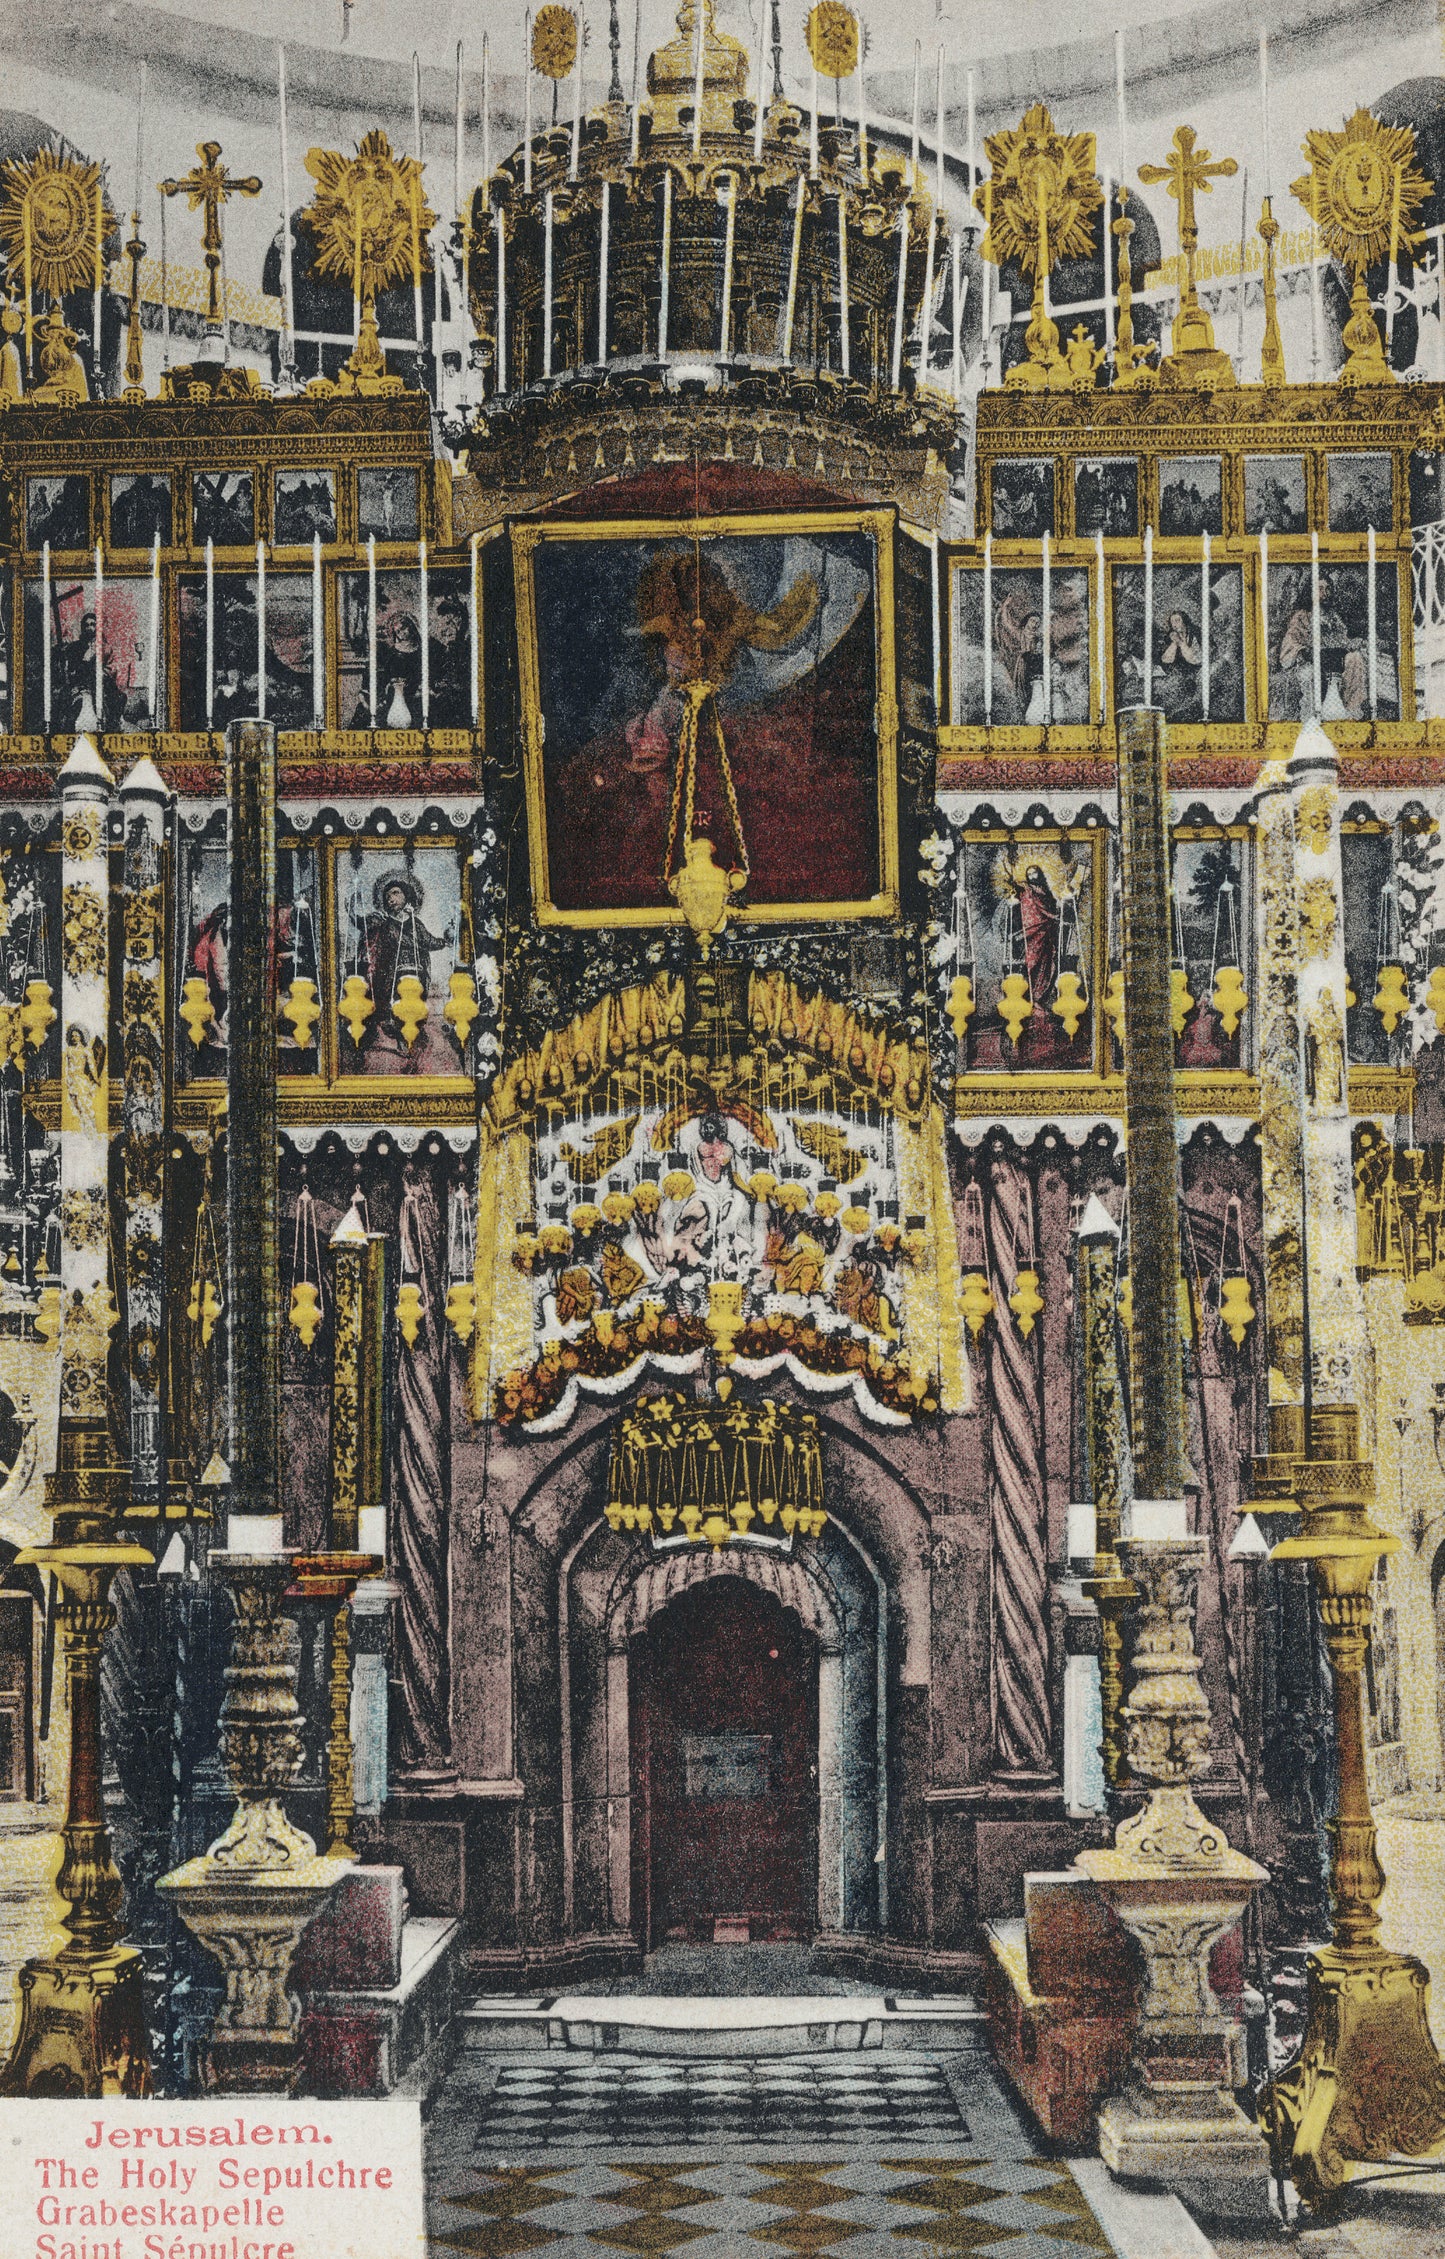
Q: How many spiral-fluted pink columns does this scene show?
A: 2